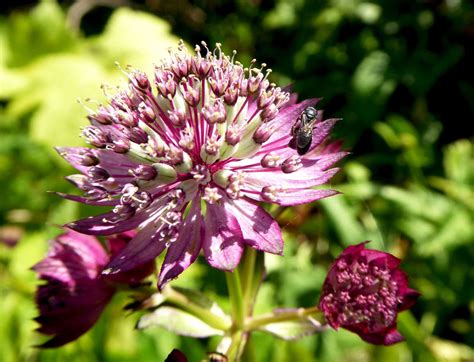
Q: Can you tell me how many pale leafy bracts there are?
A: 2